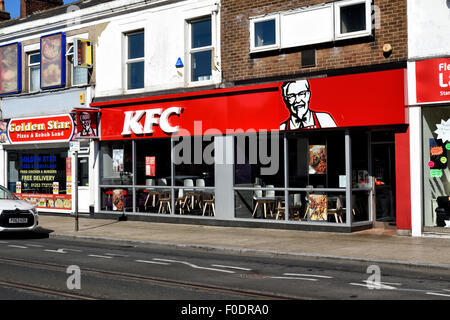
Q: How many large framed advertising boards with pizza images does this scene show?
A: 2